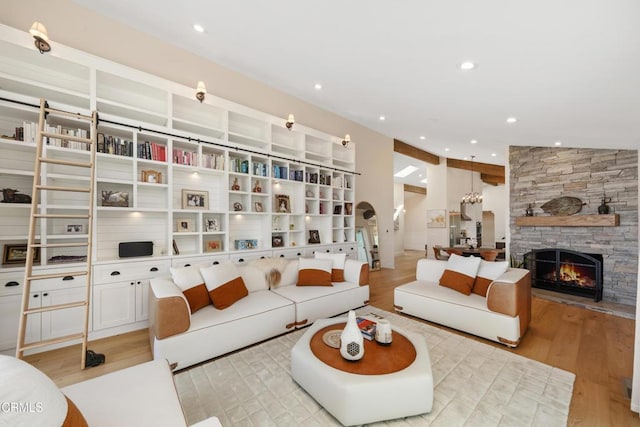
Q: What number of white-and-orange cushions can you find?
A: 6